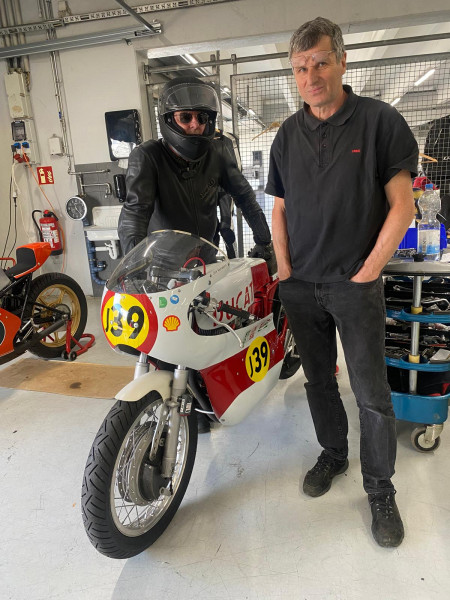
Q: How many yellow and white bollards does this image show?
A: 0